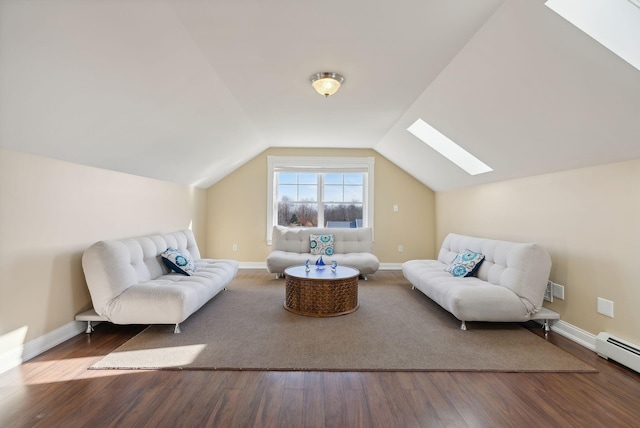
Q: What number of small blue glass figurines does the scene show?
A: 3